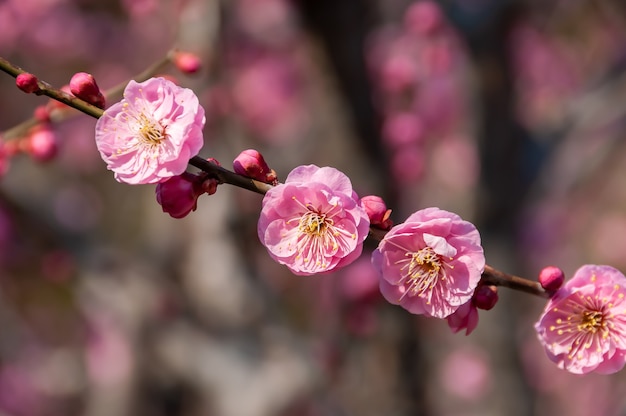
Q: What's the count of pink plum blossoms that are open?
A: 4